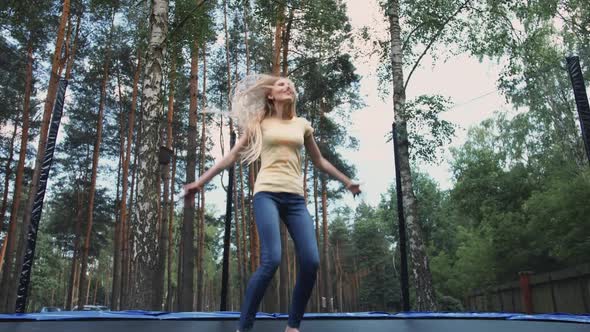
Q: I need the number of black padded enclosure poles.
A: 4